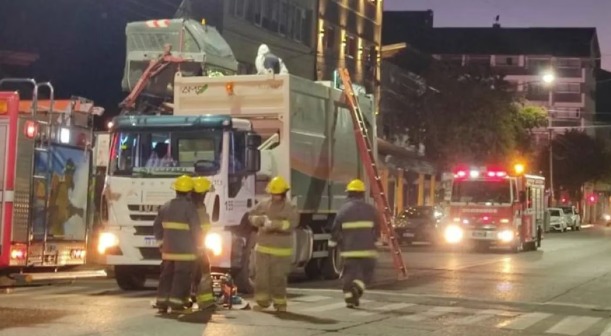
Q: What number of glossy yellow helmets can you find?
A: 4